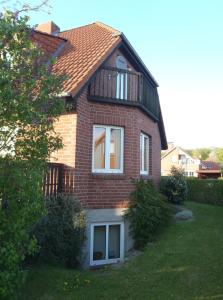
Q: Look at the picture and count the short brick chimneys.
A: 1